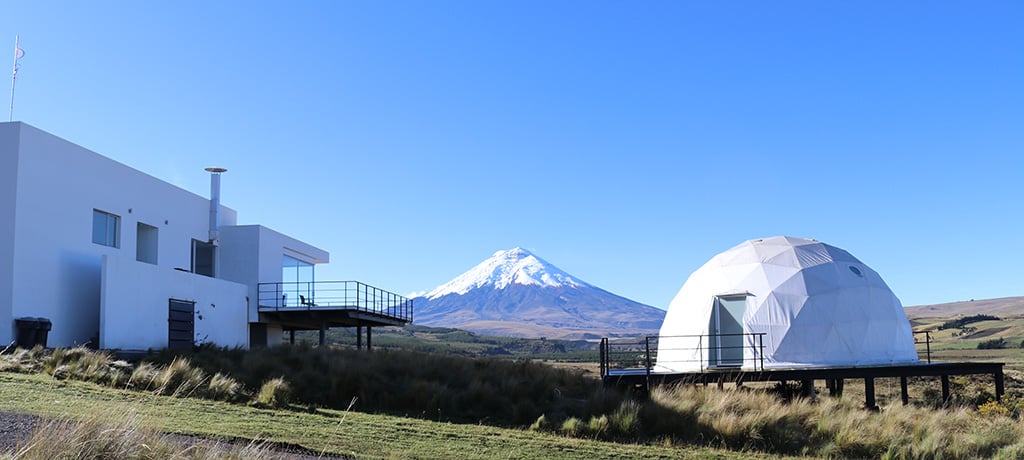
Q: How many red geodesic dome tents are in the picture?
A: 0